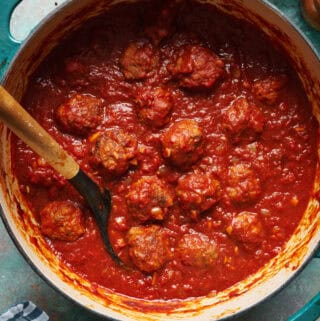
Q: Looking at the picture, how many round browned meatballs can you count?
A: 15